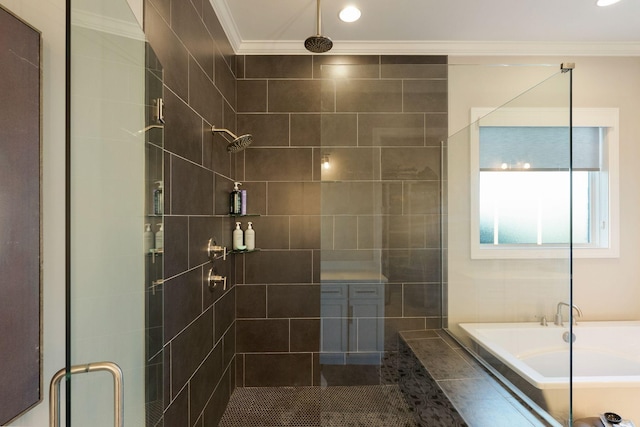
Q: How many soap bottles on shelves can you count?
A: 4